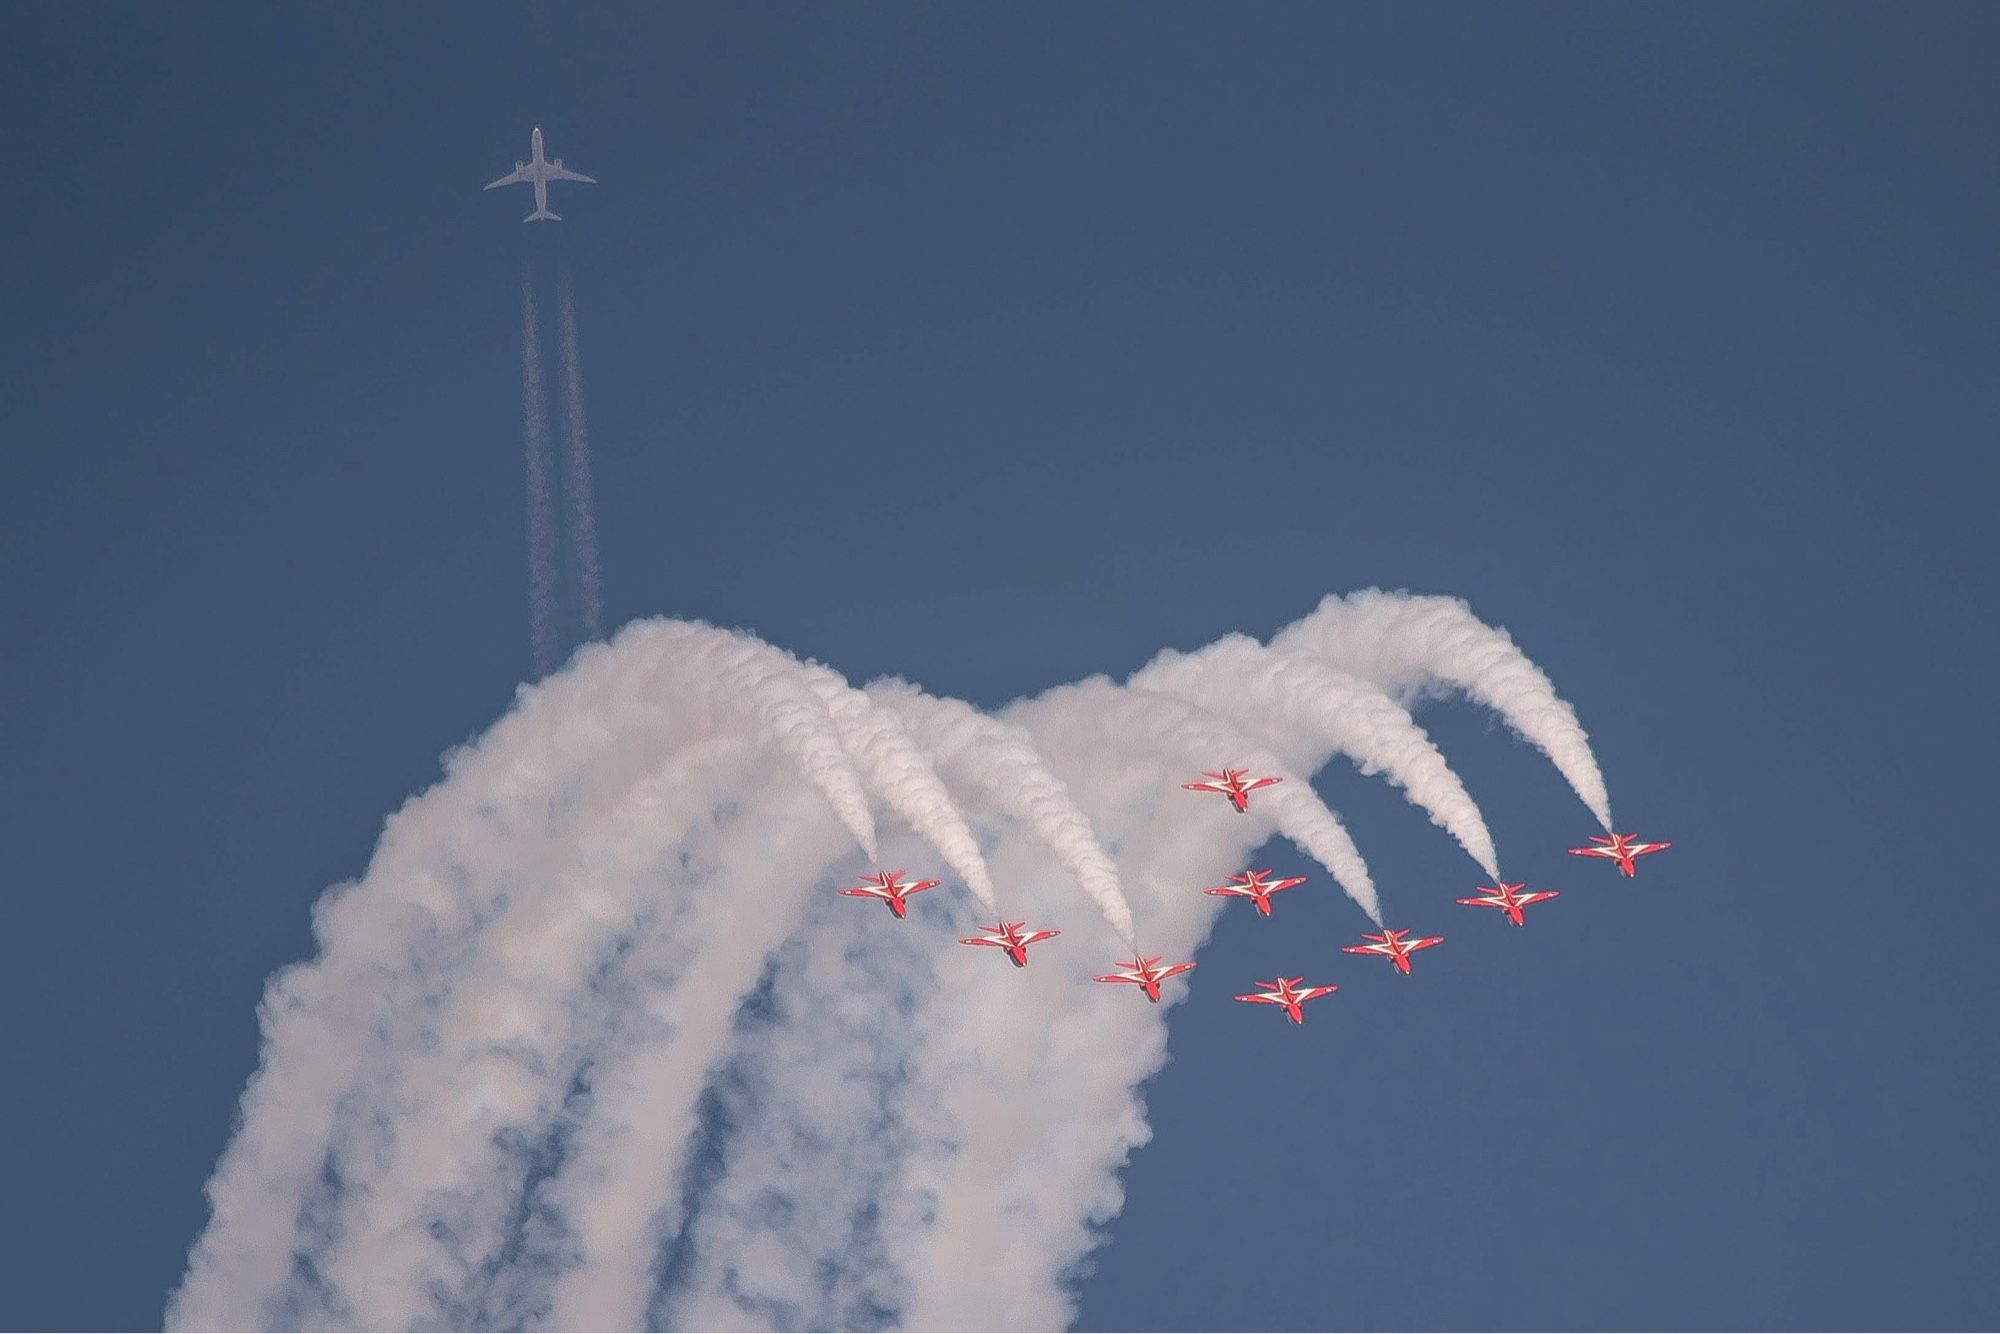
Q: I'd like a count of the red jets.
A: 9